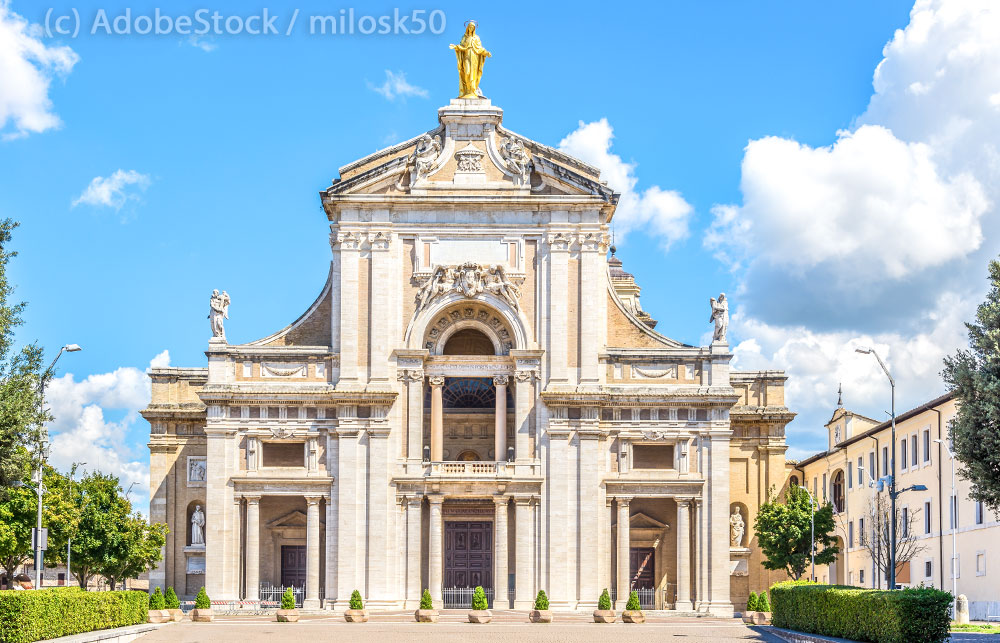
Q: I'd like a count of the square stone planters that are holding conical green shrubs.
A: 12